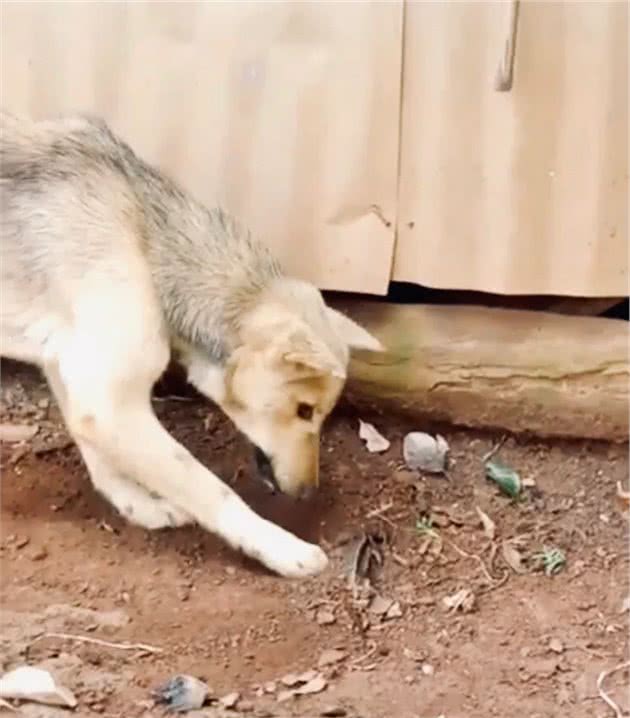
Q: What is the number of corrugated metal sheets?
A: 2